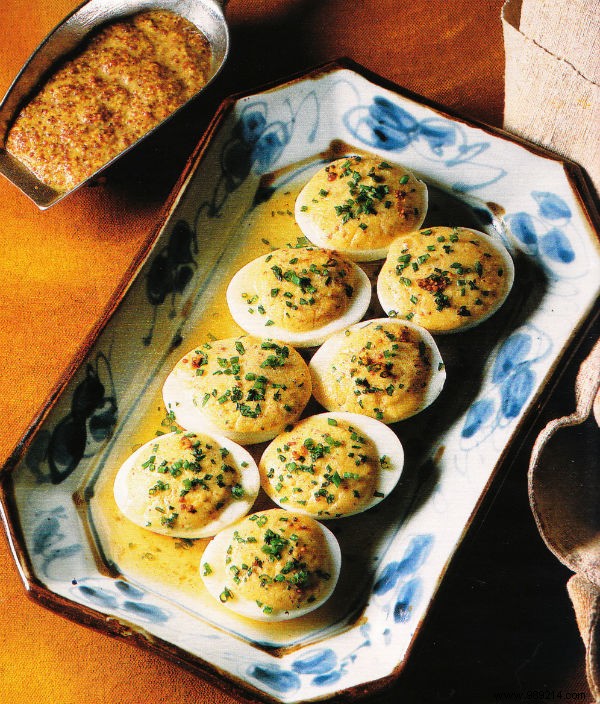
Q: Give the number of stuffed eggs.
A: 8